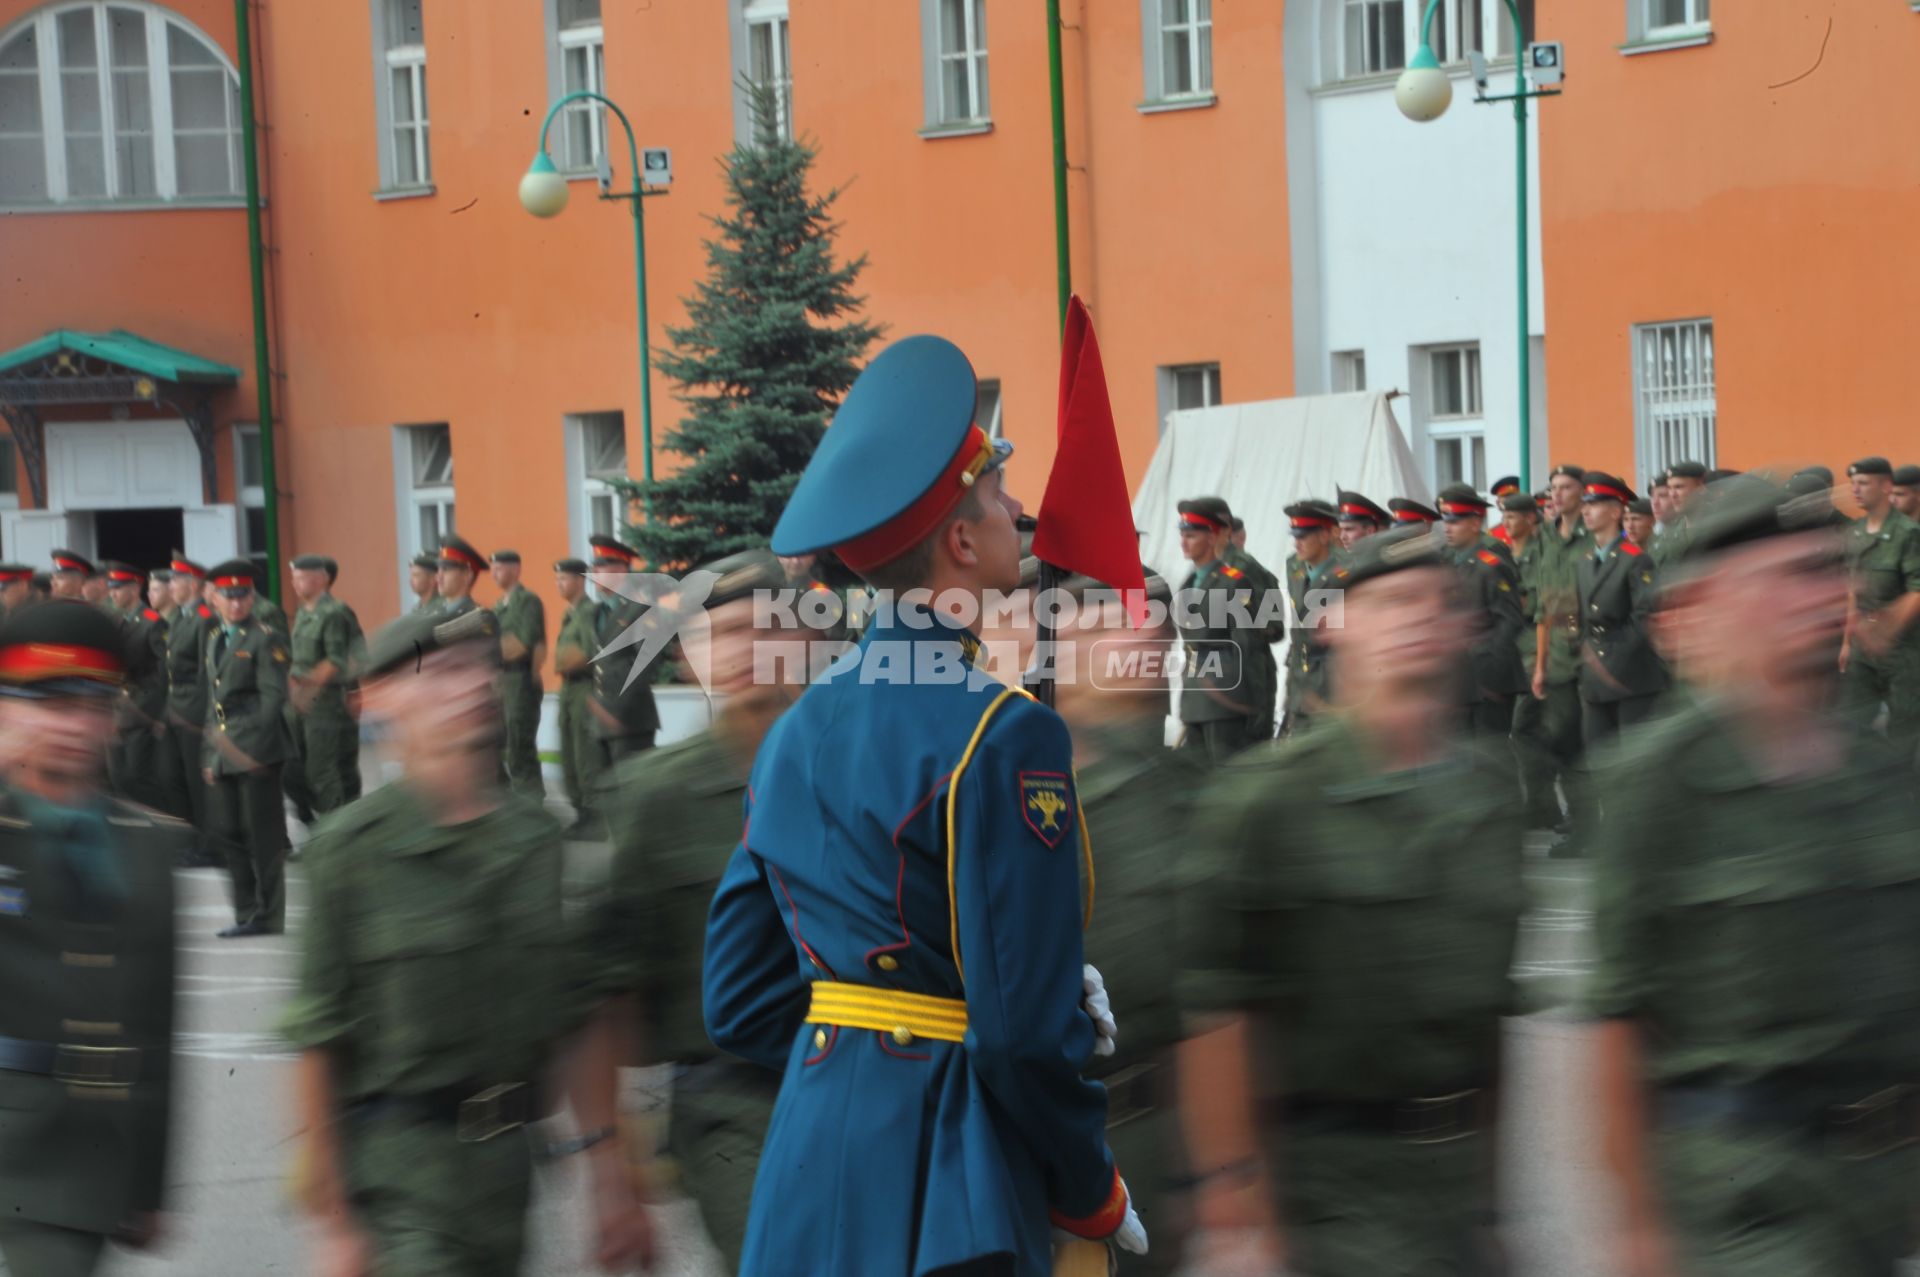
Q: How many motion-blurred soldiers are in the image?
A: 6